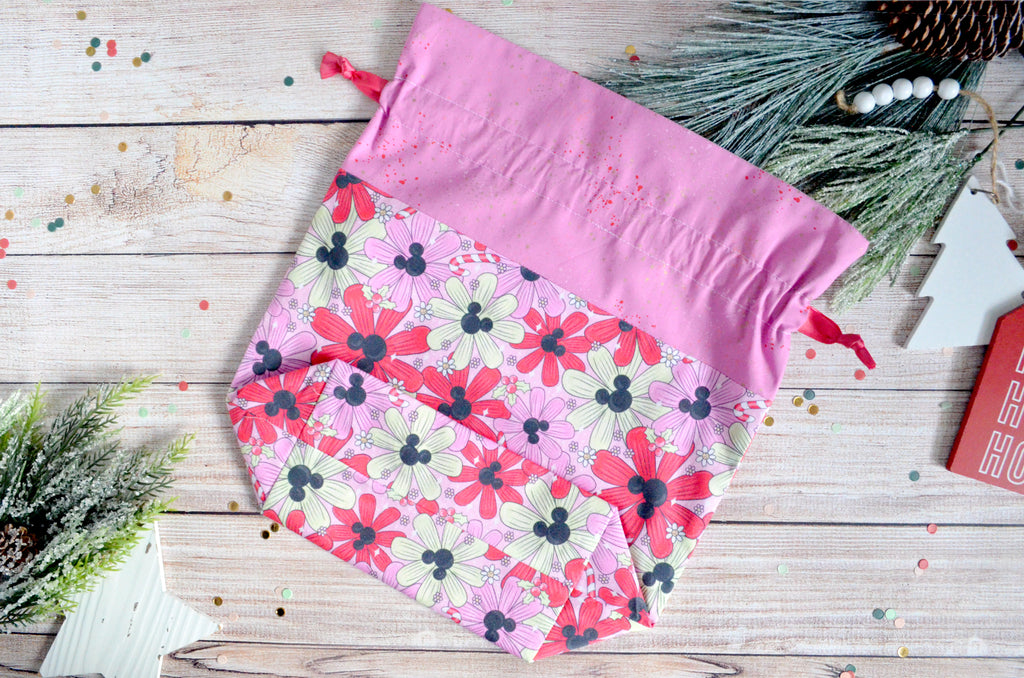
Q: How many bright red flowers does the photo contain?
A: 11